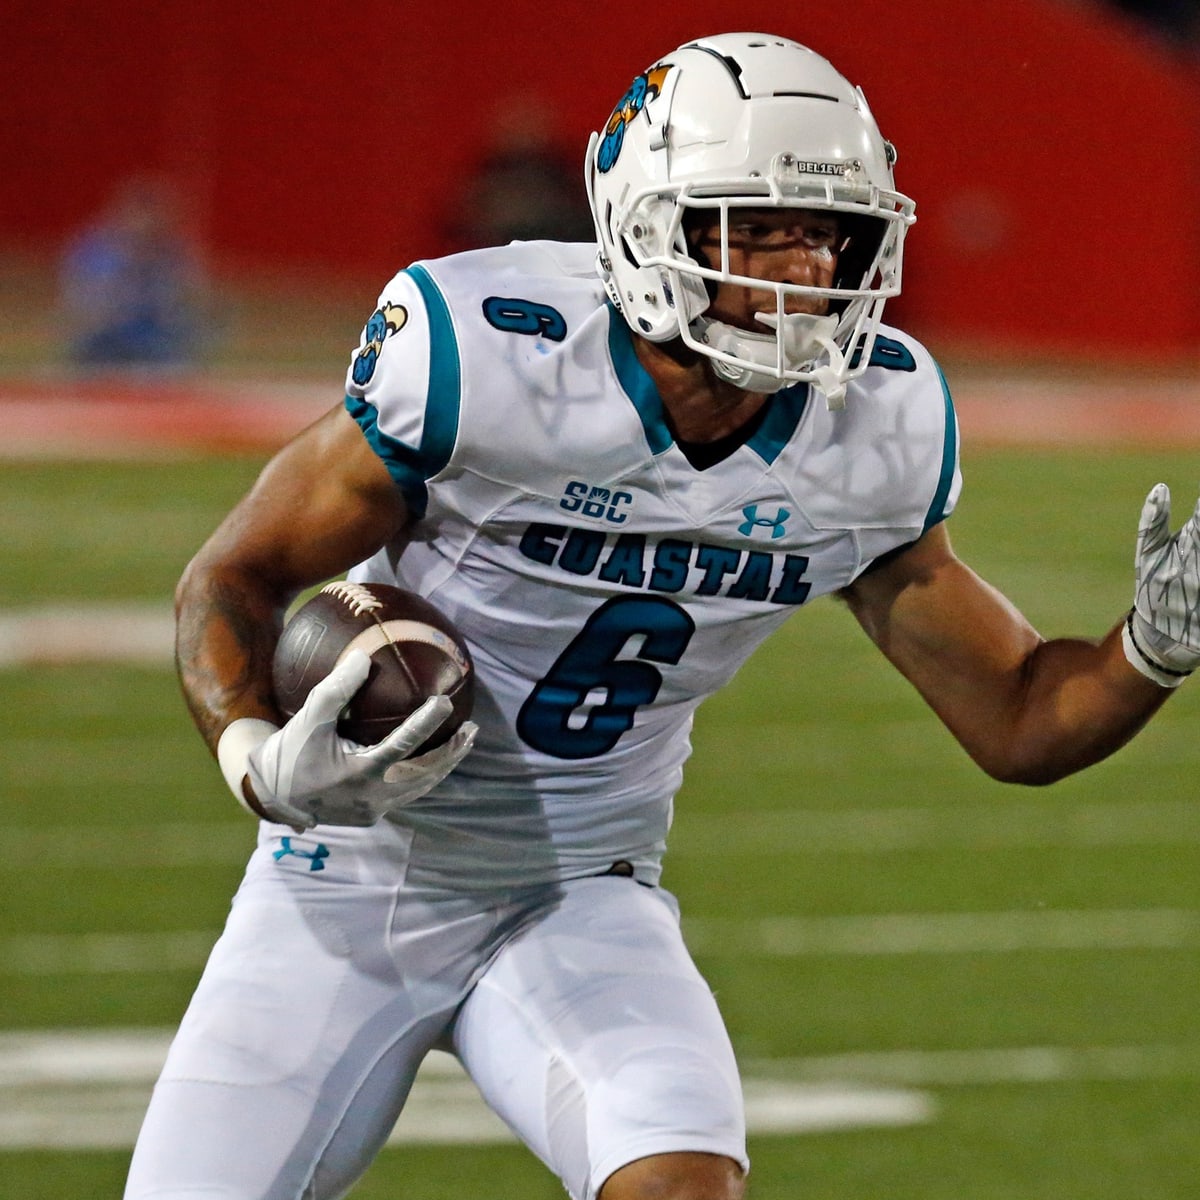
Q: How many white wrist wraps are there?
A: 2